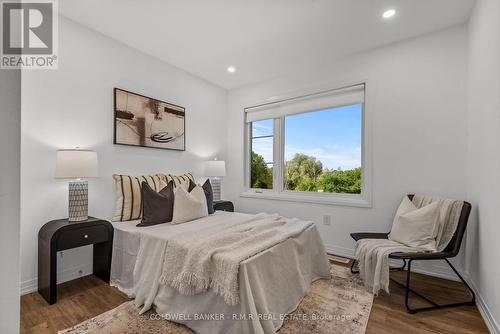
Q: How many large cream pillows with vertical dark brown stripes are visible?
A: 2